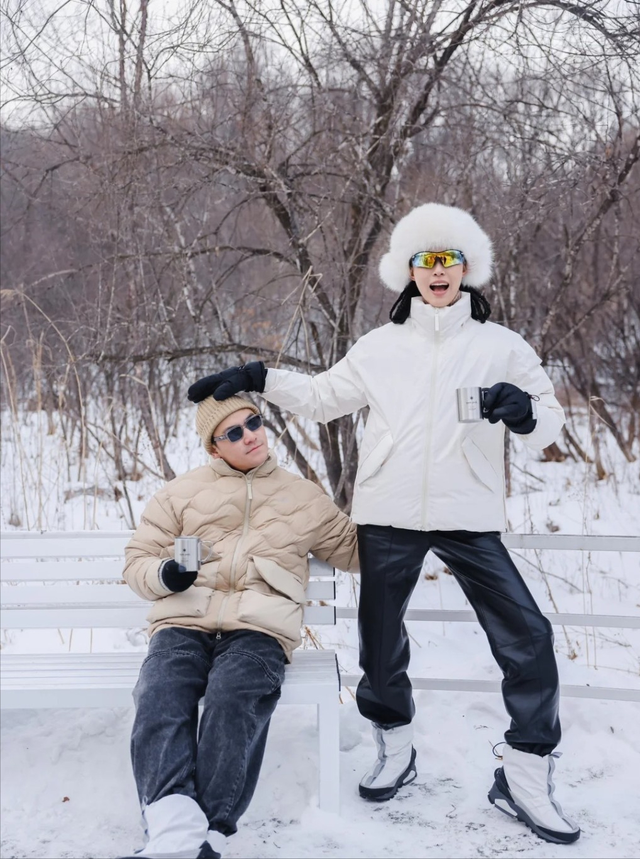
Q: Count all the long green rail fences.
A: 0